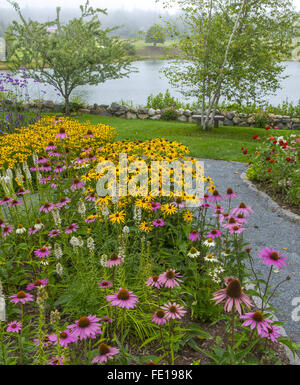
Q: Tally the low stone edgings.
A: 2